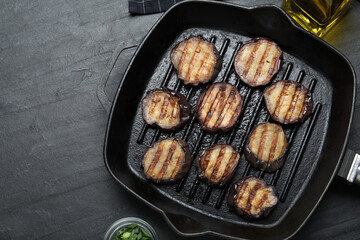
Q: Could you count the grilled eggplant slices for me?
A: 9